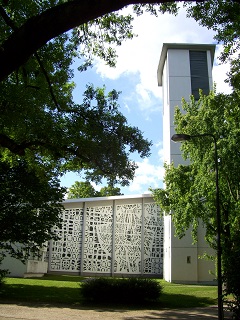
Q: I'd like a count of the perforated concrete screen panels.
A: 4